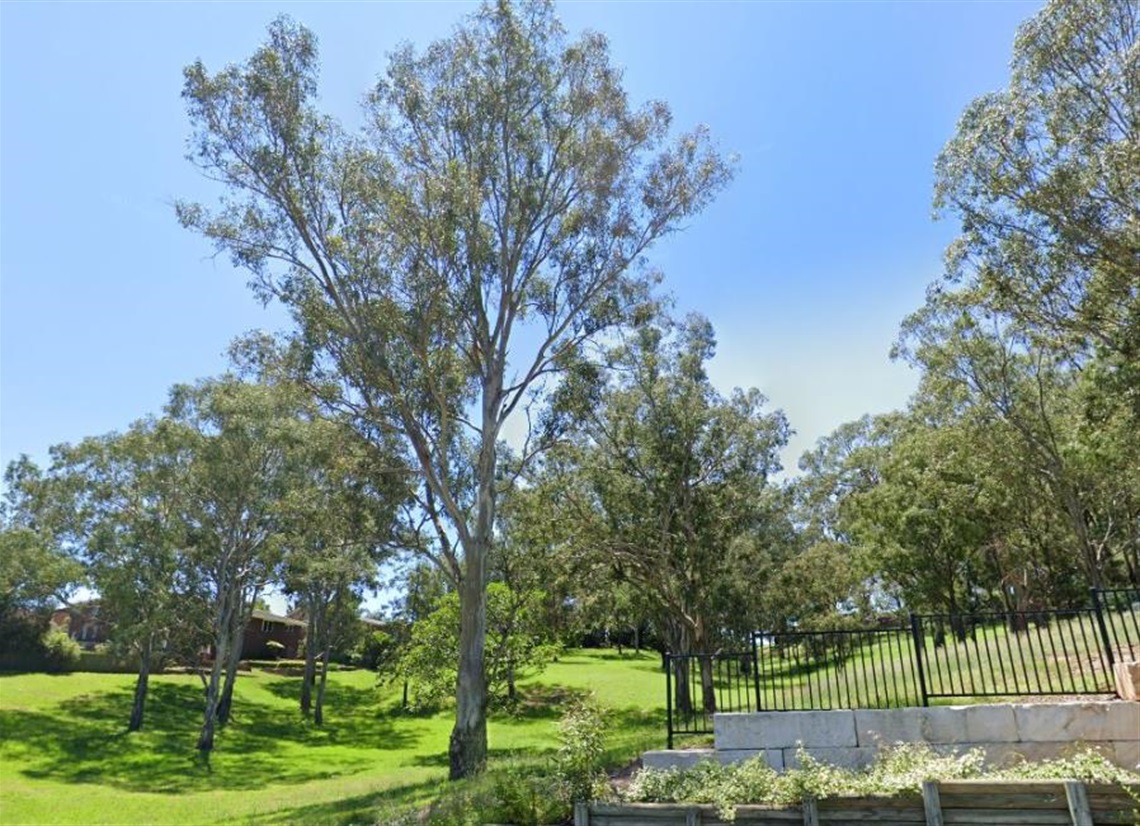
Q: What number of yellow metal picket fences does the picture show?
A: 0